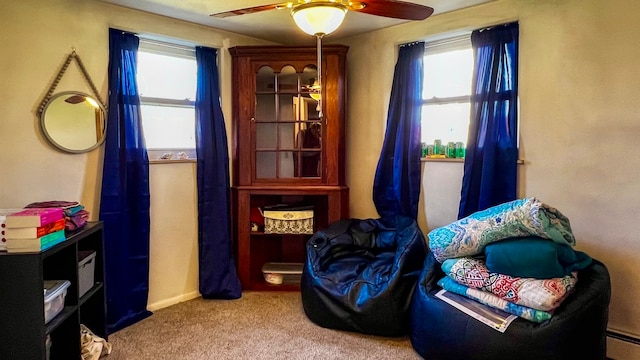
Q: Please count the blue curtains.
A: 4